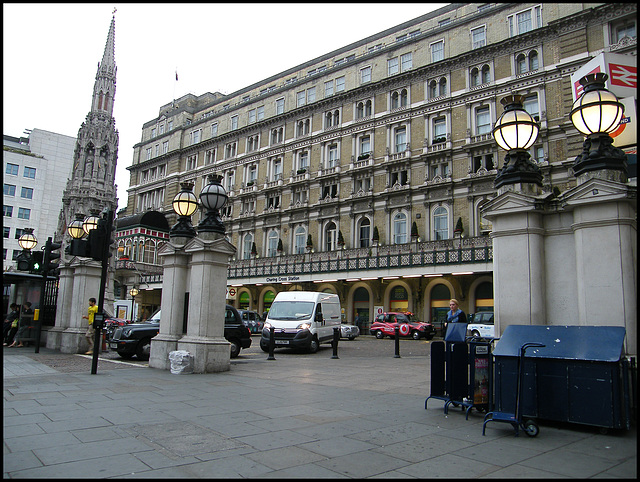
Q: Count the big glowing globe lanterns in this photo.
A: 6